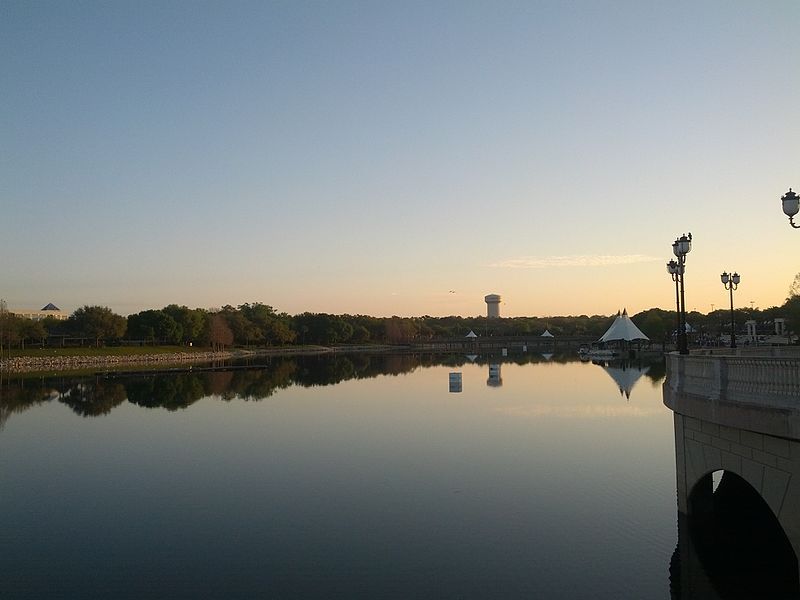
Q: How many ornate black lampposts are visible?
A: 4